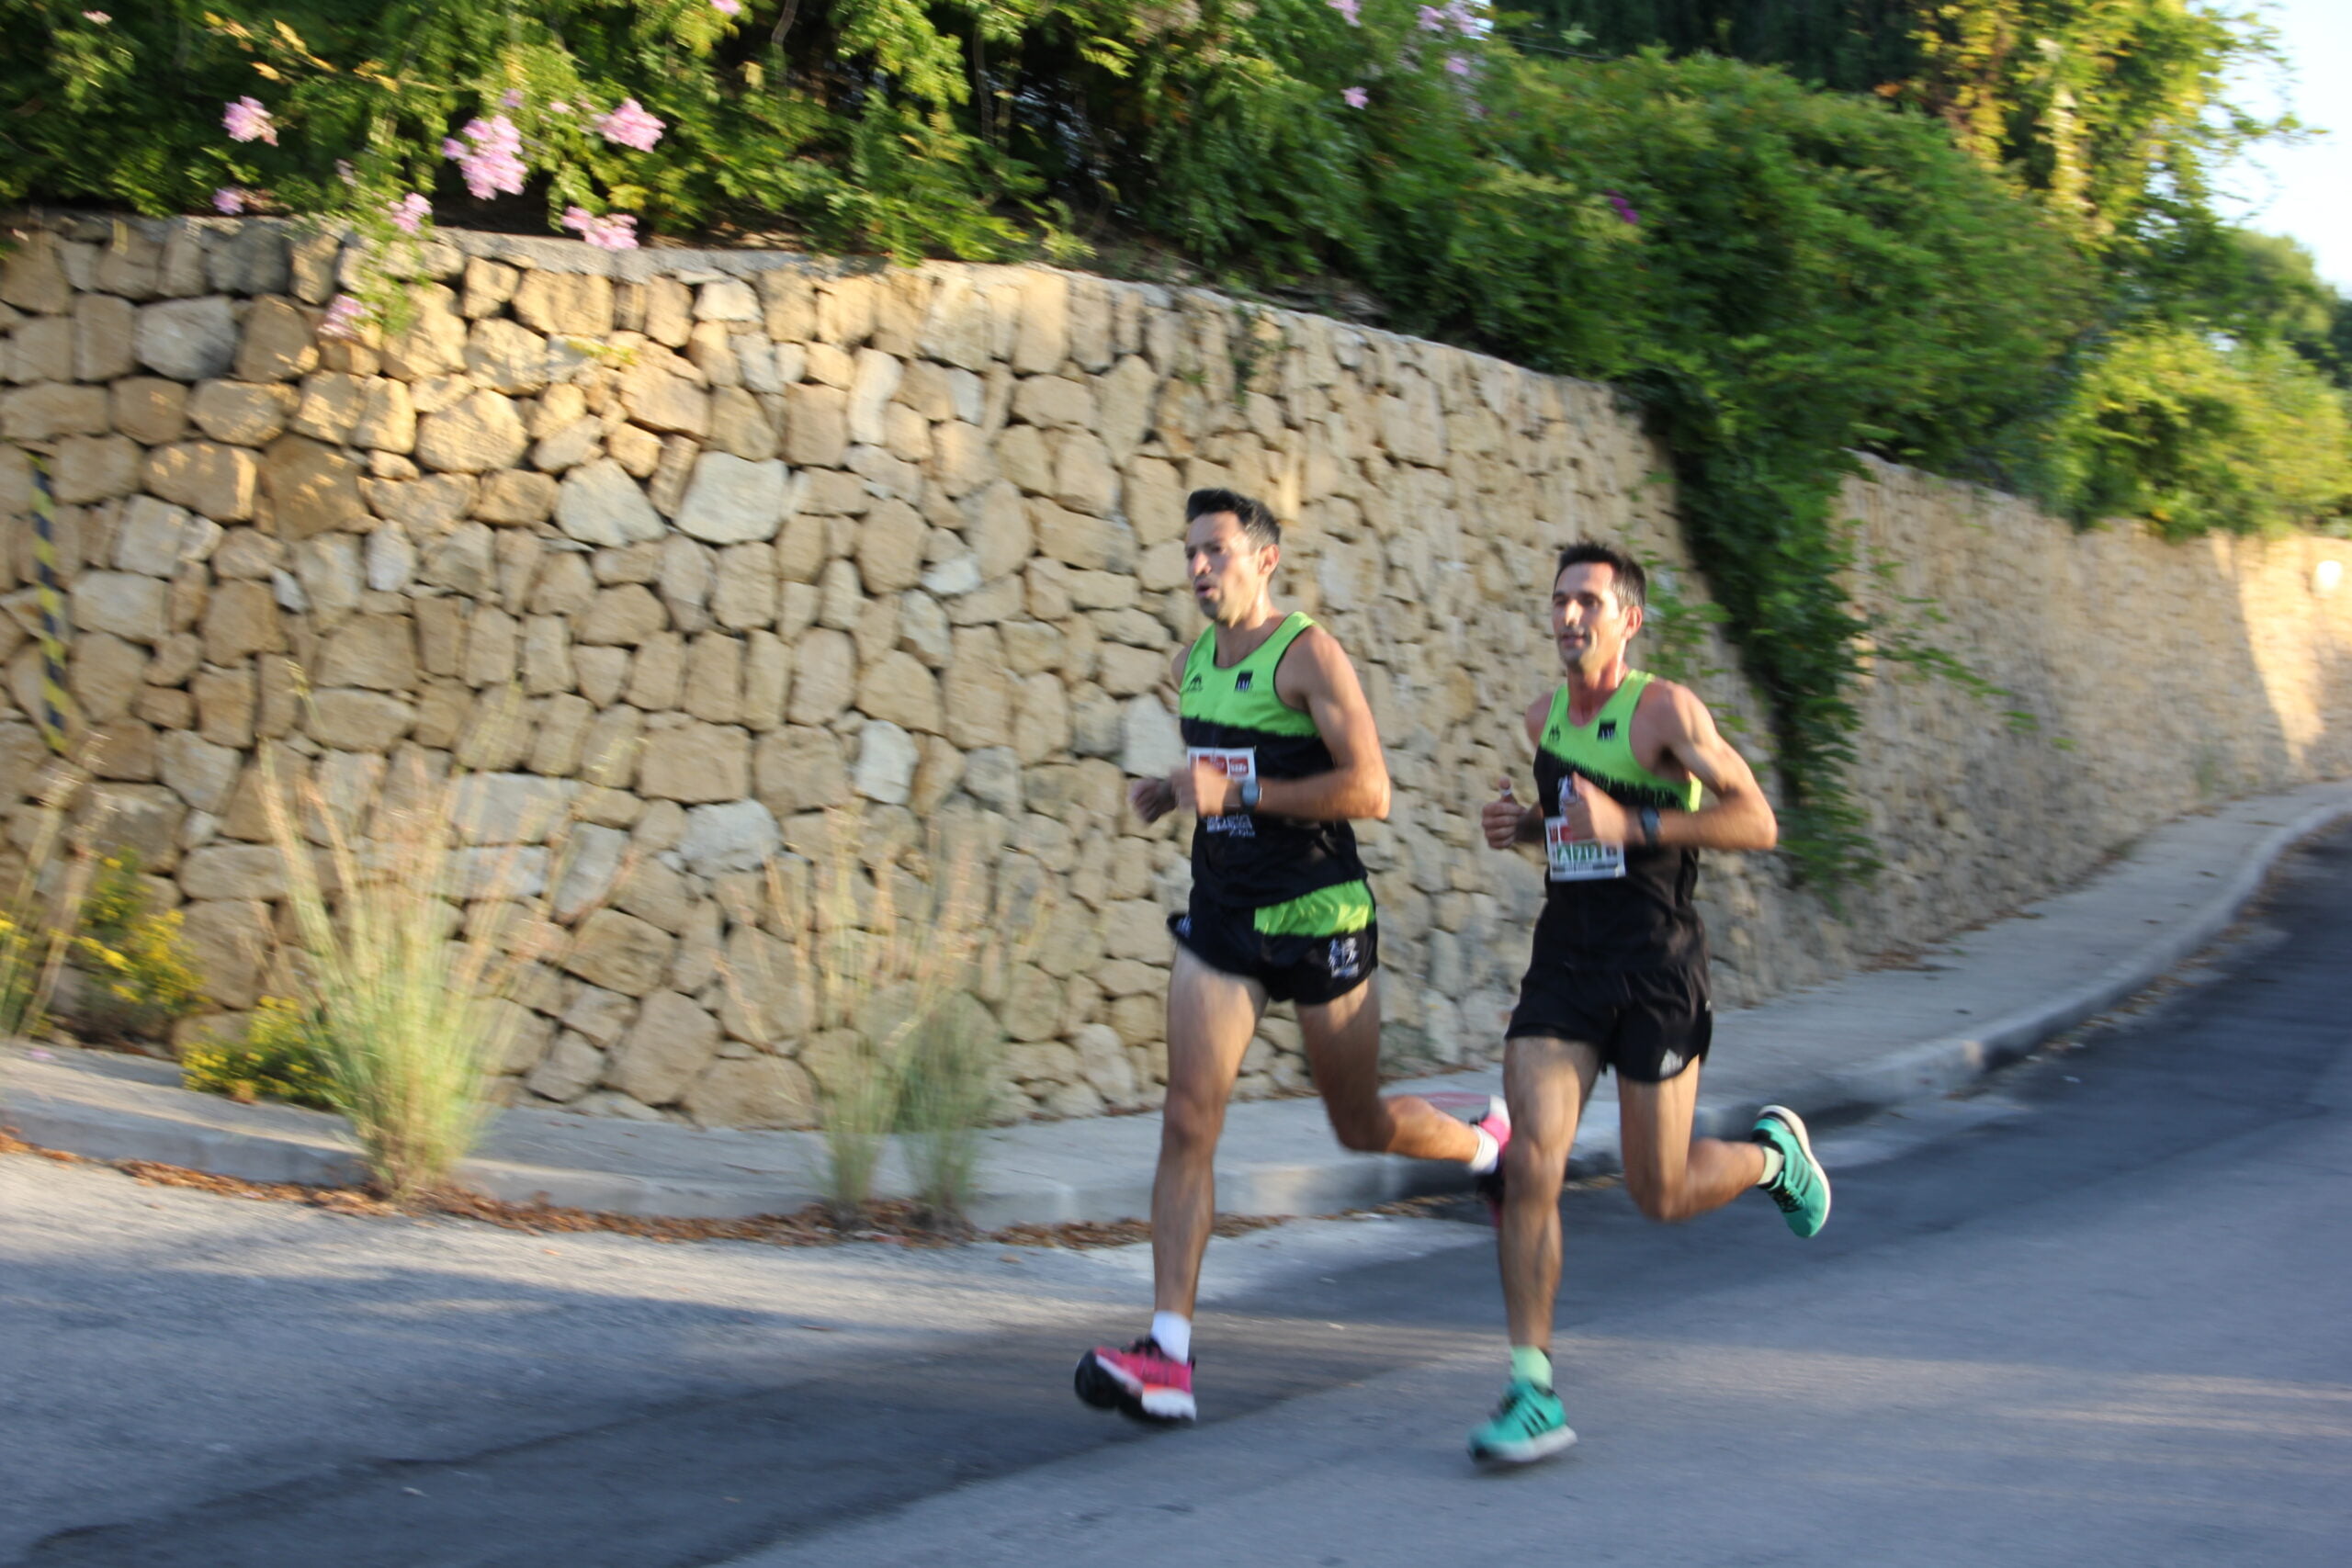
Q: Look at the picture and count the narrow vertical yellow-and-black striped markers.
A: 1